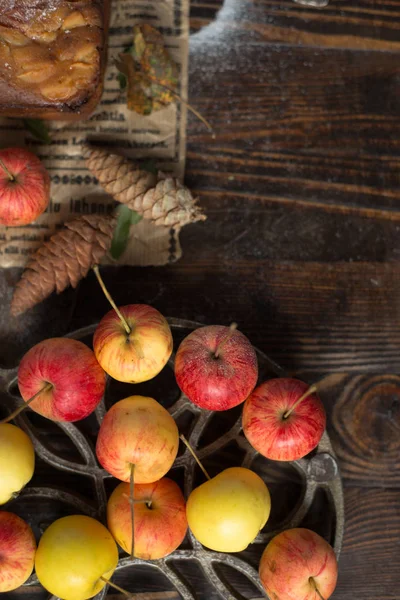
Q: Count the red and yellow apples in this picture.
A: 12